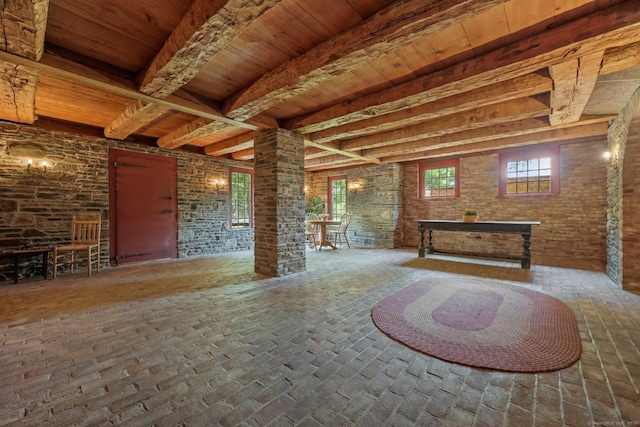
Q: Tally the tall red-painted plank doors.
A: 1